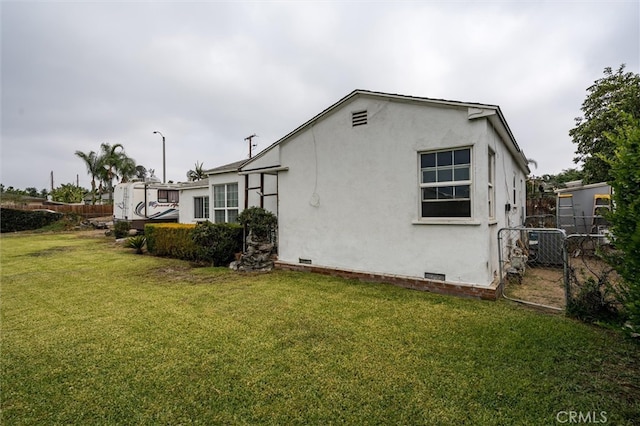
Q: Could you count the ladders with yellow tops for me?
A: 2